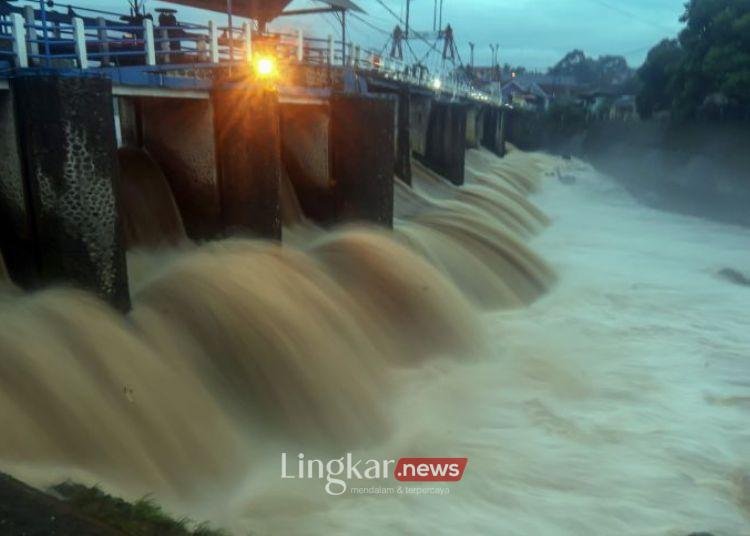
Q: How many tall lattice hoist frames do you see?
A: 2